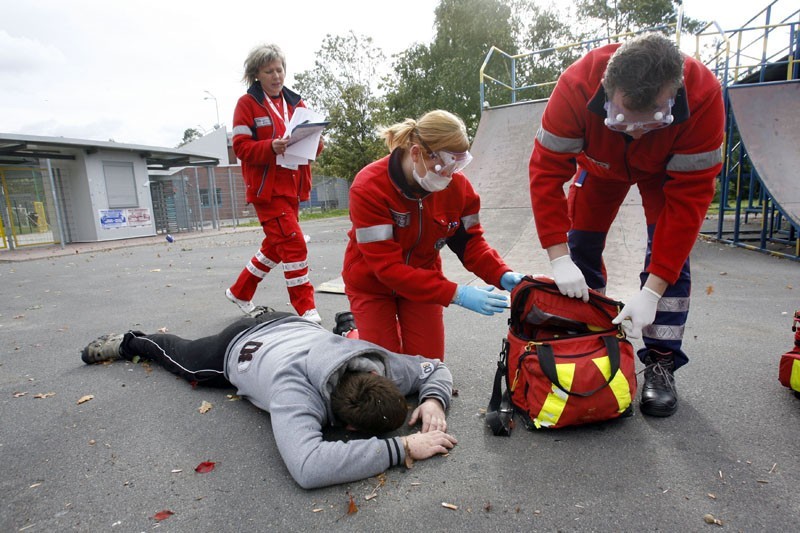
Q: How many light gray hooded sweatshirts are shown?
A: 1